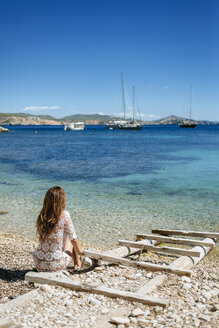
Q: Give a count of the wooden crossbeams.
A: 5